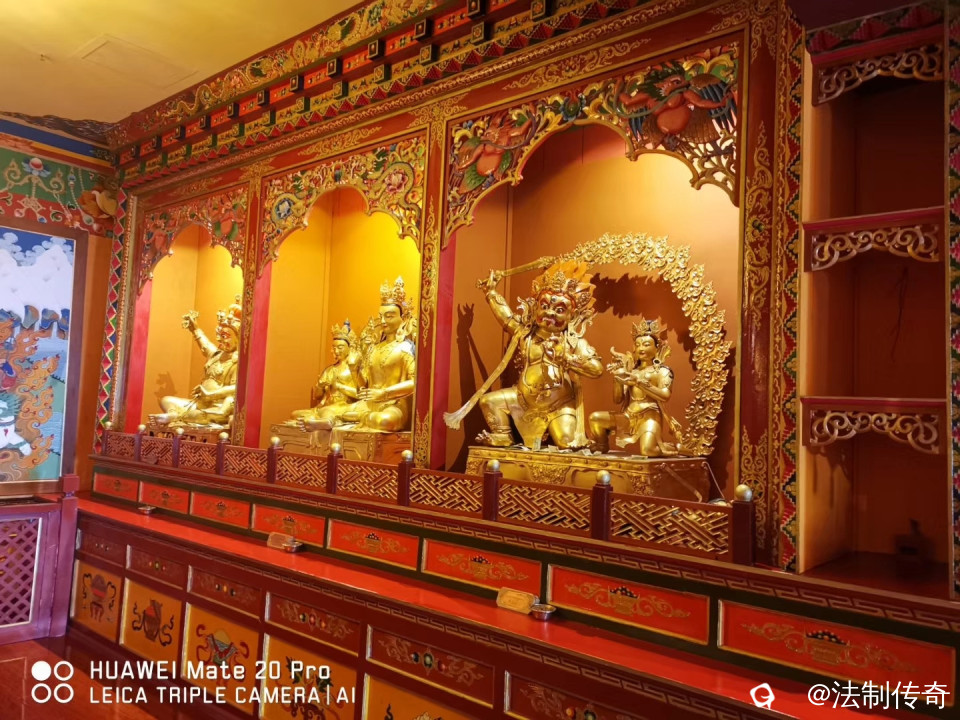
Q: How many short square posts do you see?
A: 10